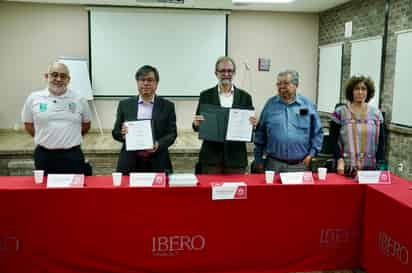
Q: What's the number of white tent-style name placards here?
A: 5